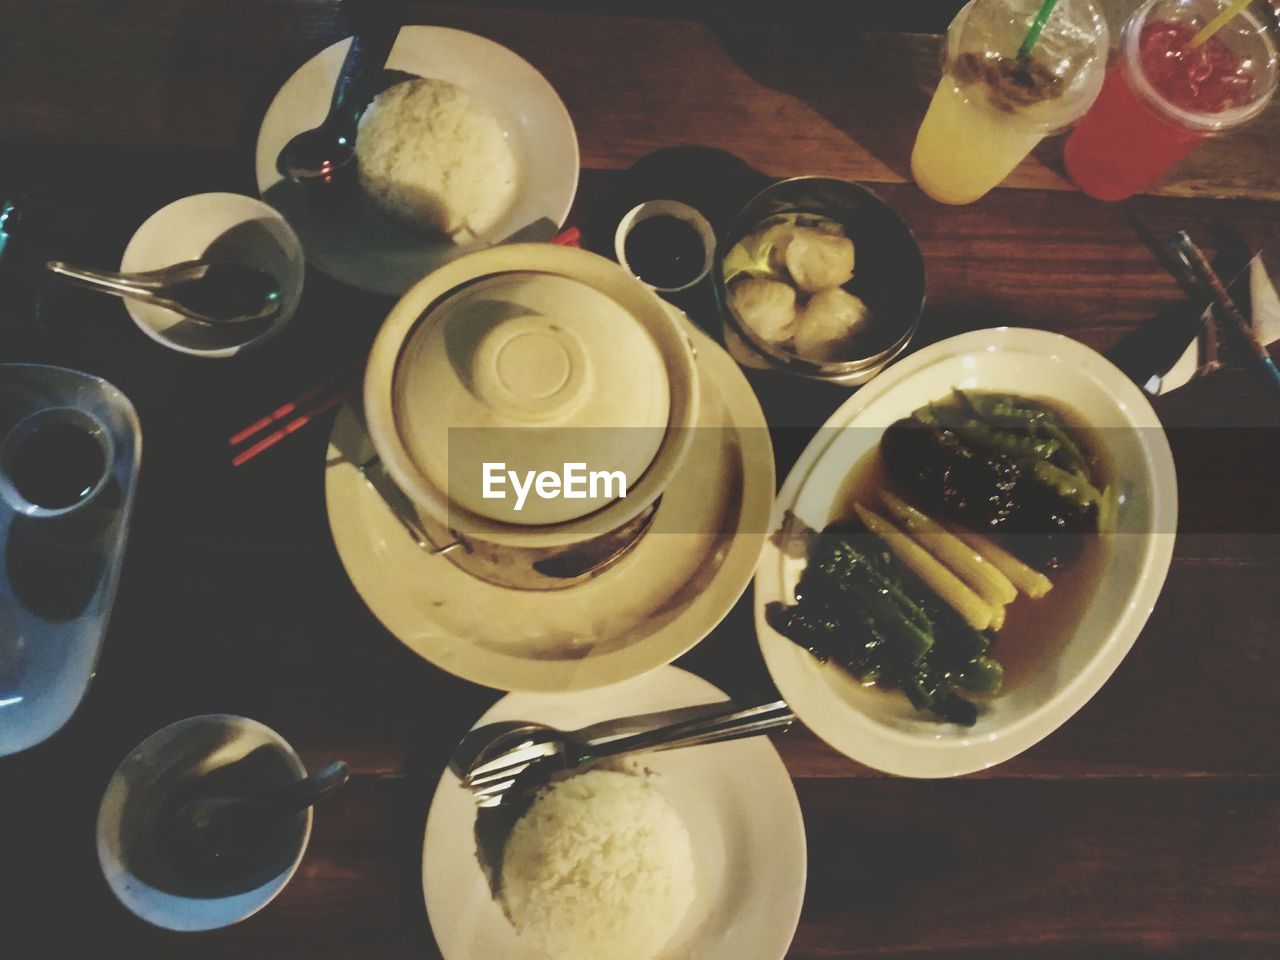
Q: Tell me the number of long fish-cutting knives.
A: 0